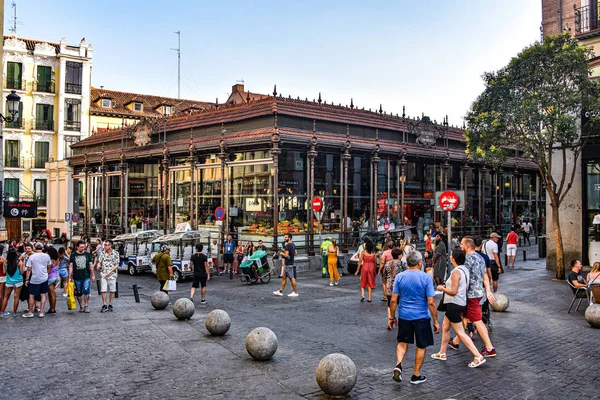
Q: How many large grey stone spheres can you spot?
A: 7